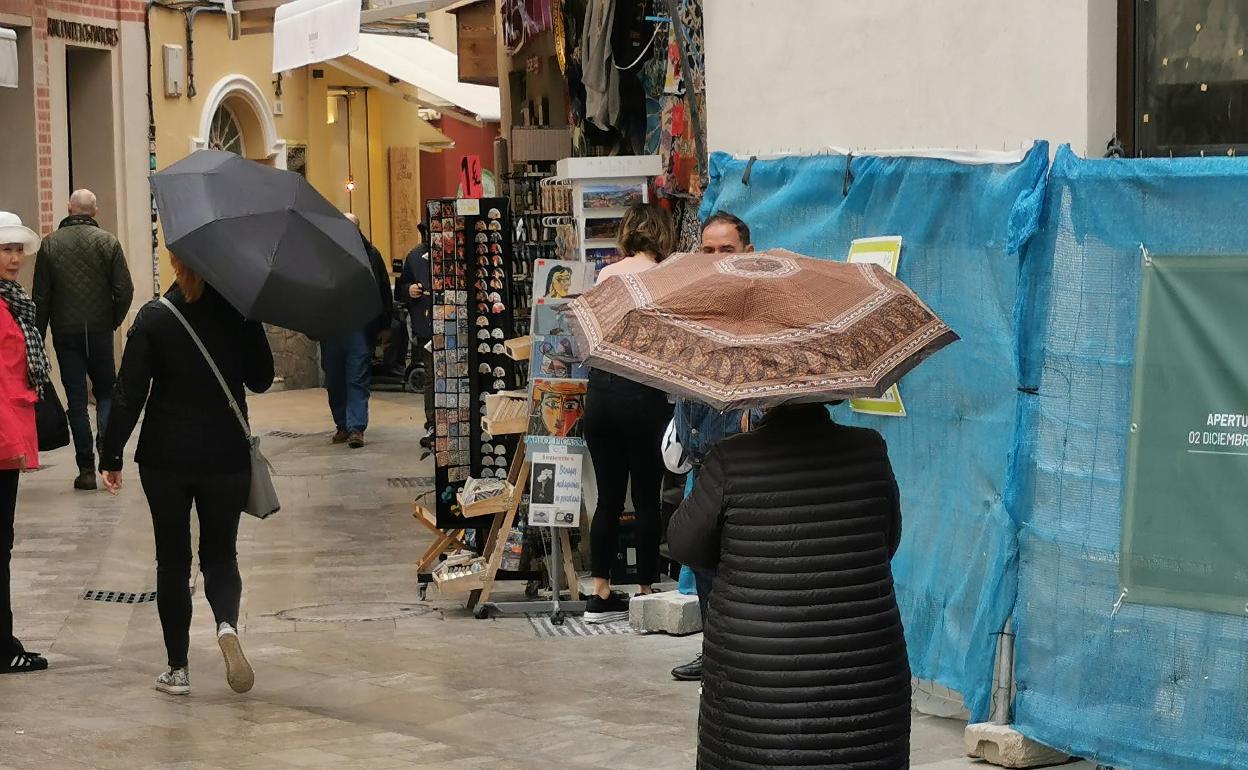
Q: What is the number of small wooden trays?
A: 4